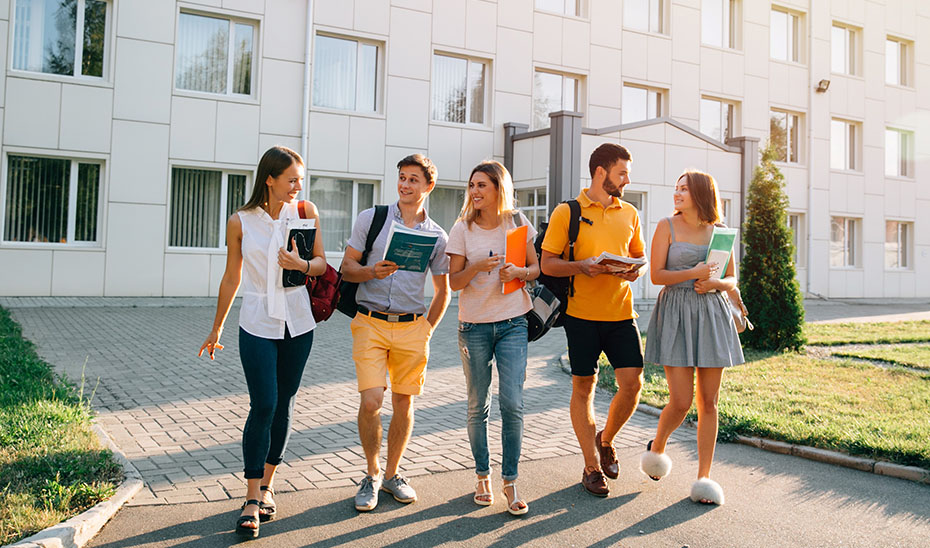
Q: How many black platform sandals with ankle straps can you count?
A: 2